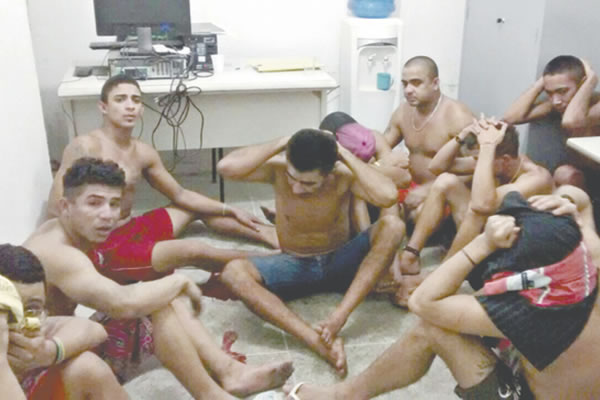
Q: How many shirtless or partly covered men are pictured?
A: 9